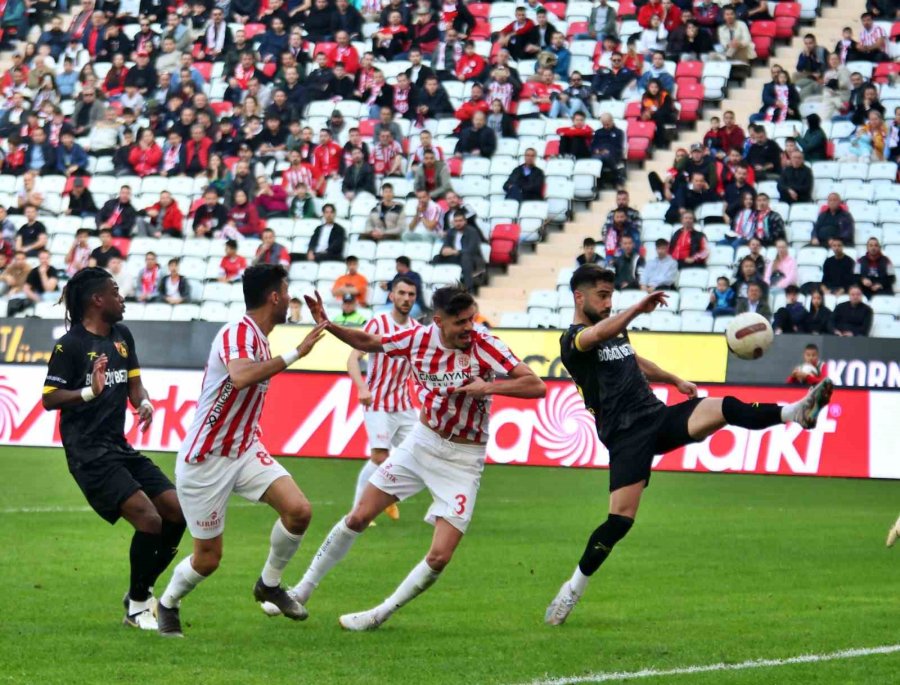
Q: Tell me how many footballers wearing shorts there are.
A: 5